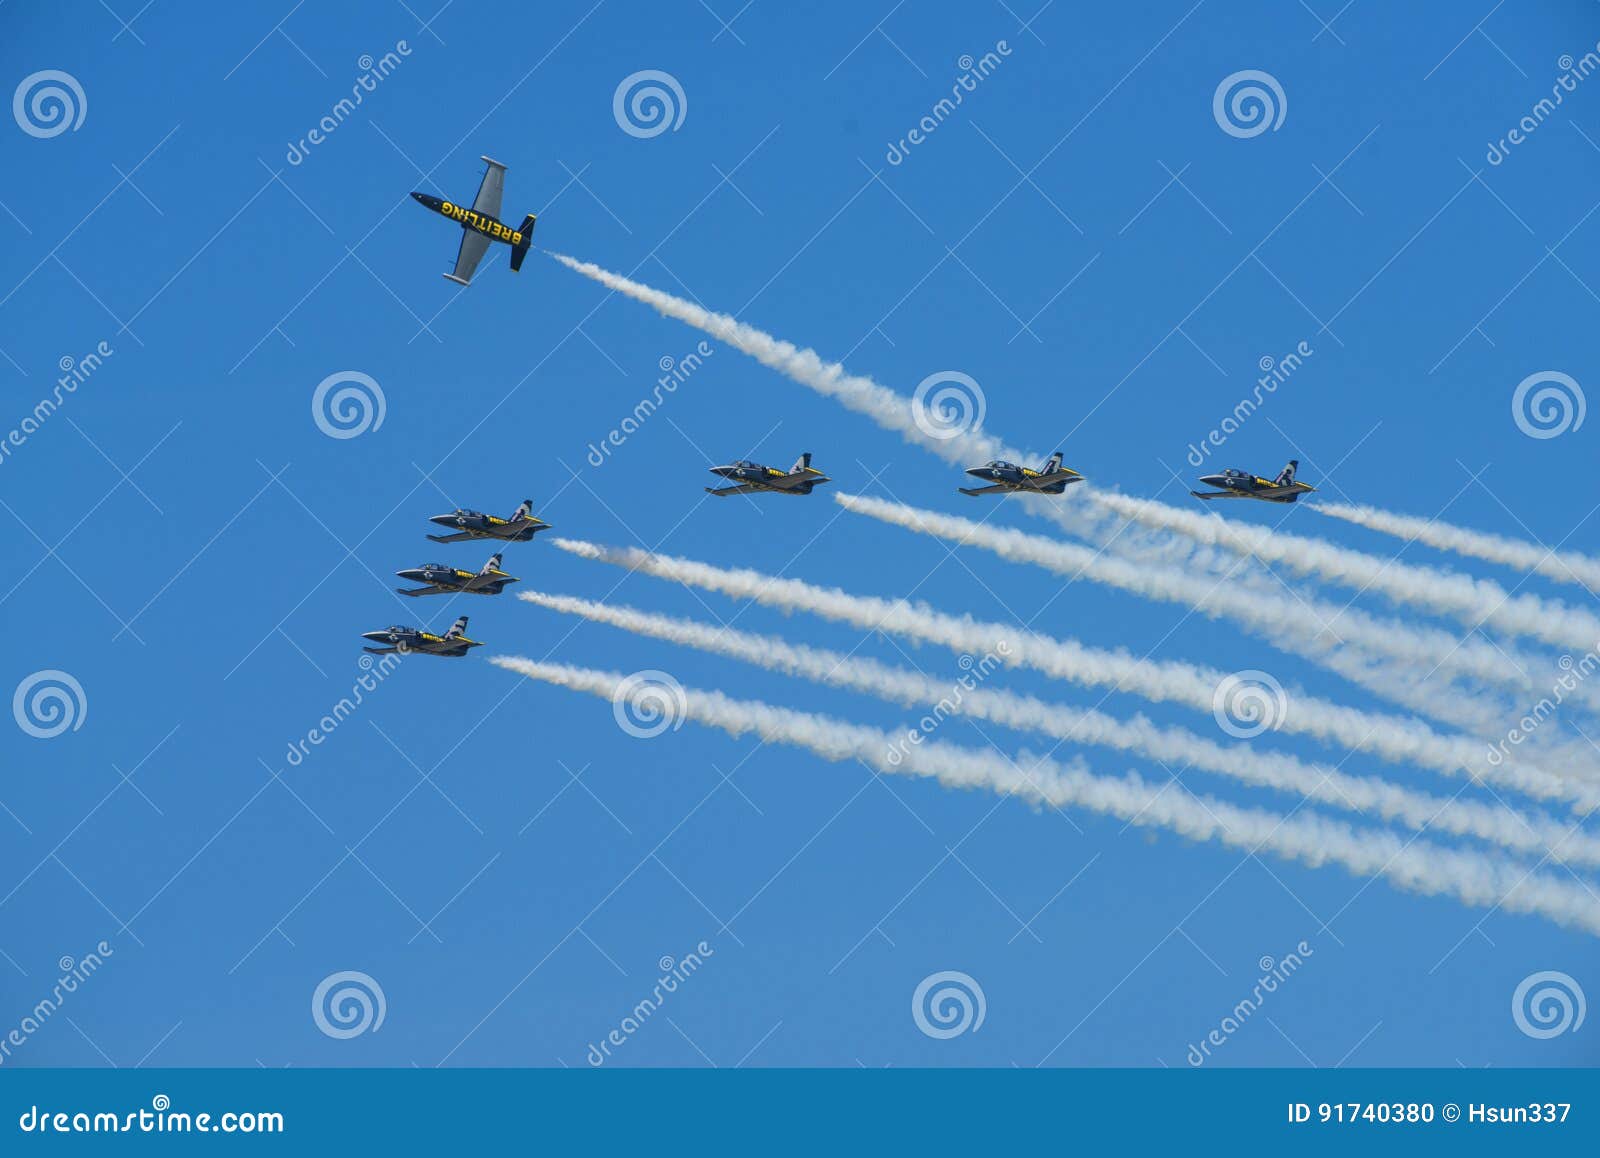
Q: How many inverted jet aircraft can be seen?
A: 1